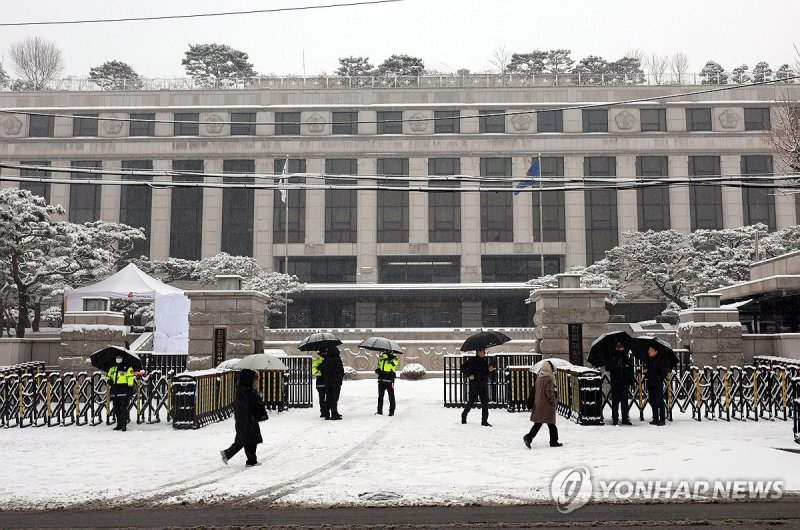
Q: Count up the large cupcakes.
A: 0